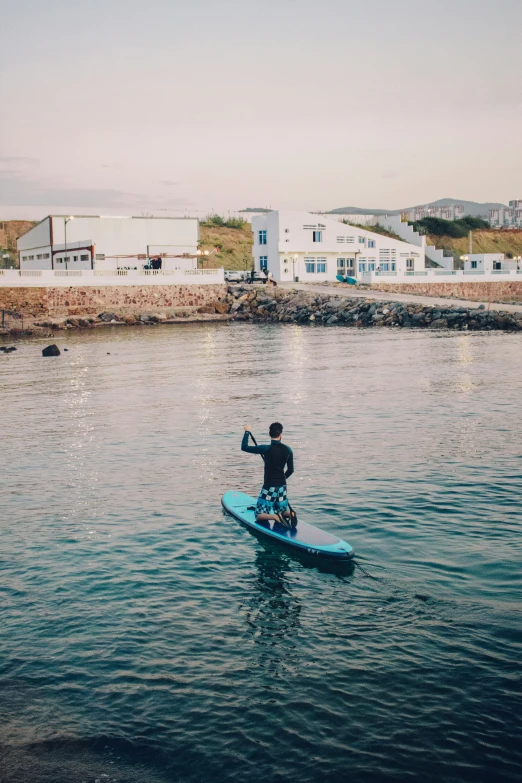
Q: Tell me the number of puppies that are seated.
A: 0